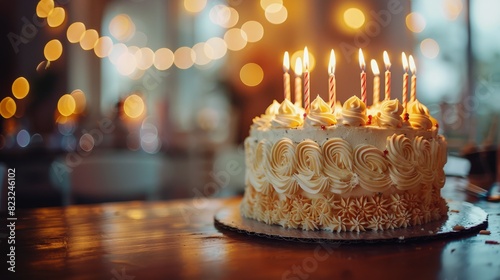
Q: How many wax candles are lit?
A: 9